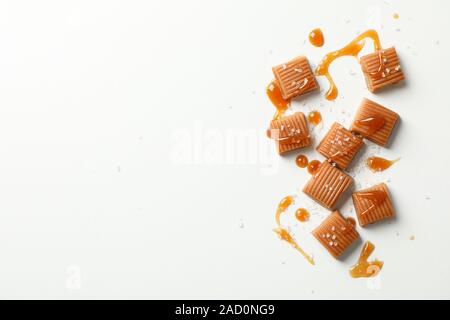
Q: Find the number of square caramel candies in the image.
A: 8